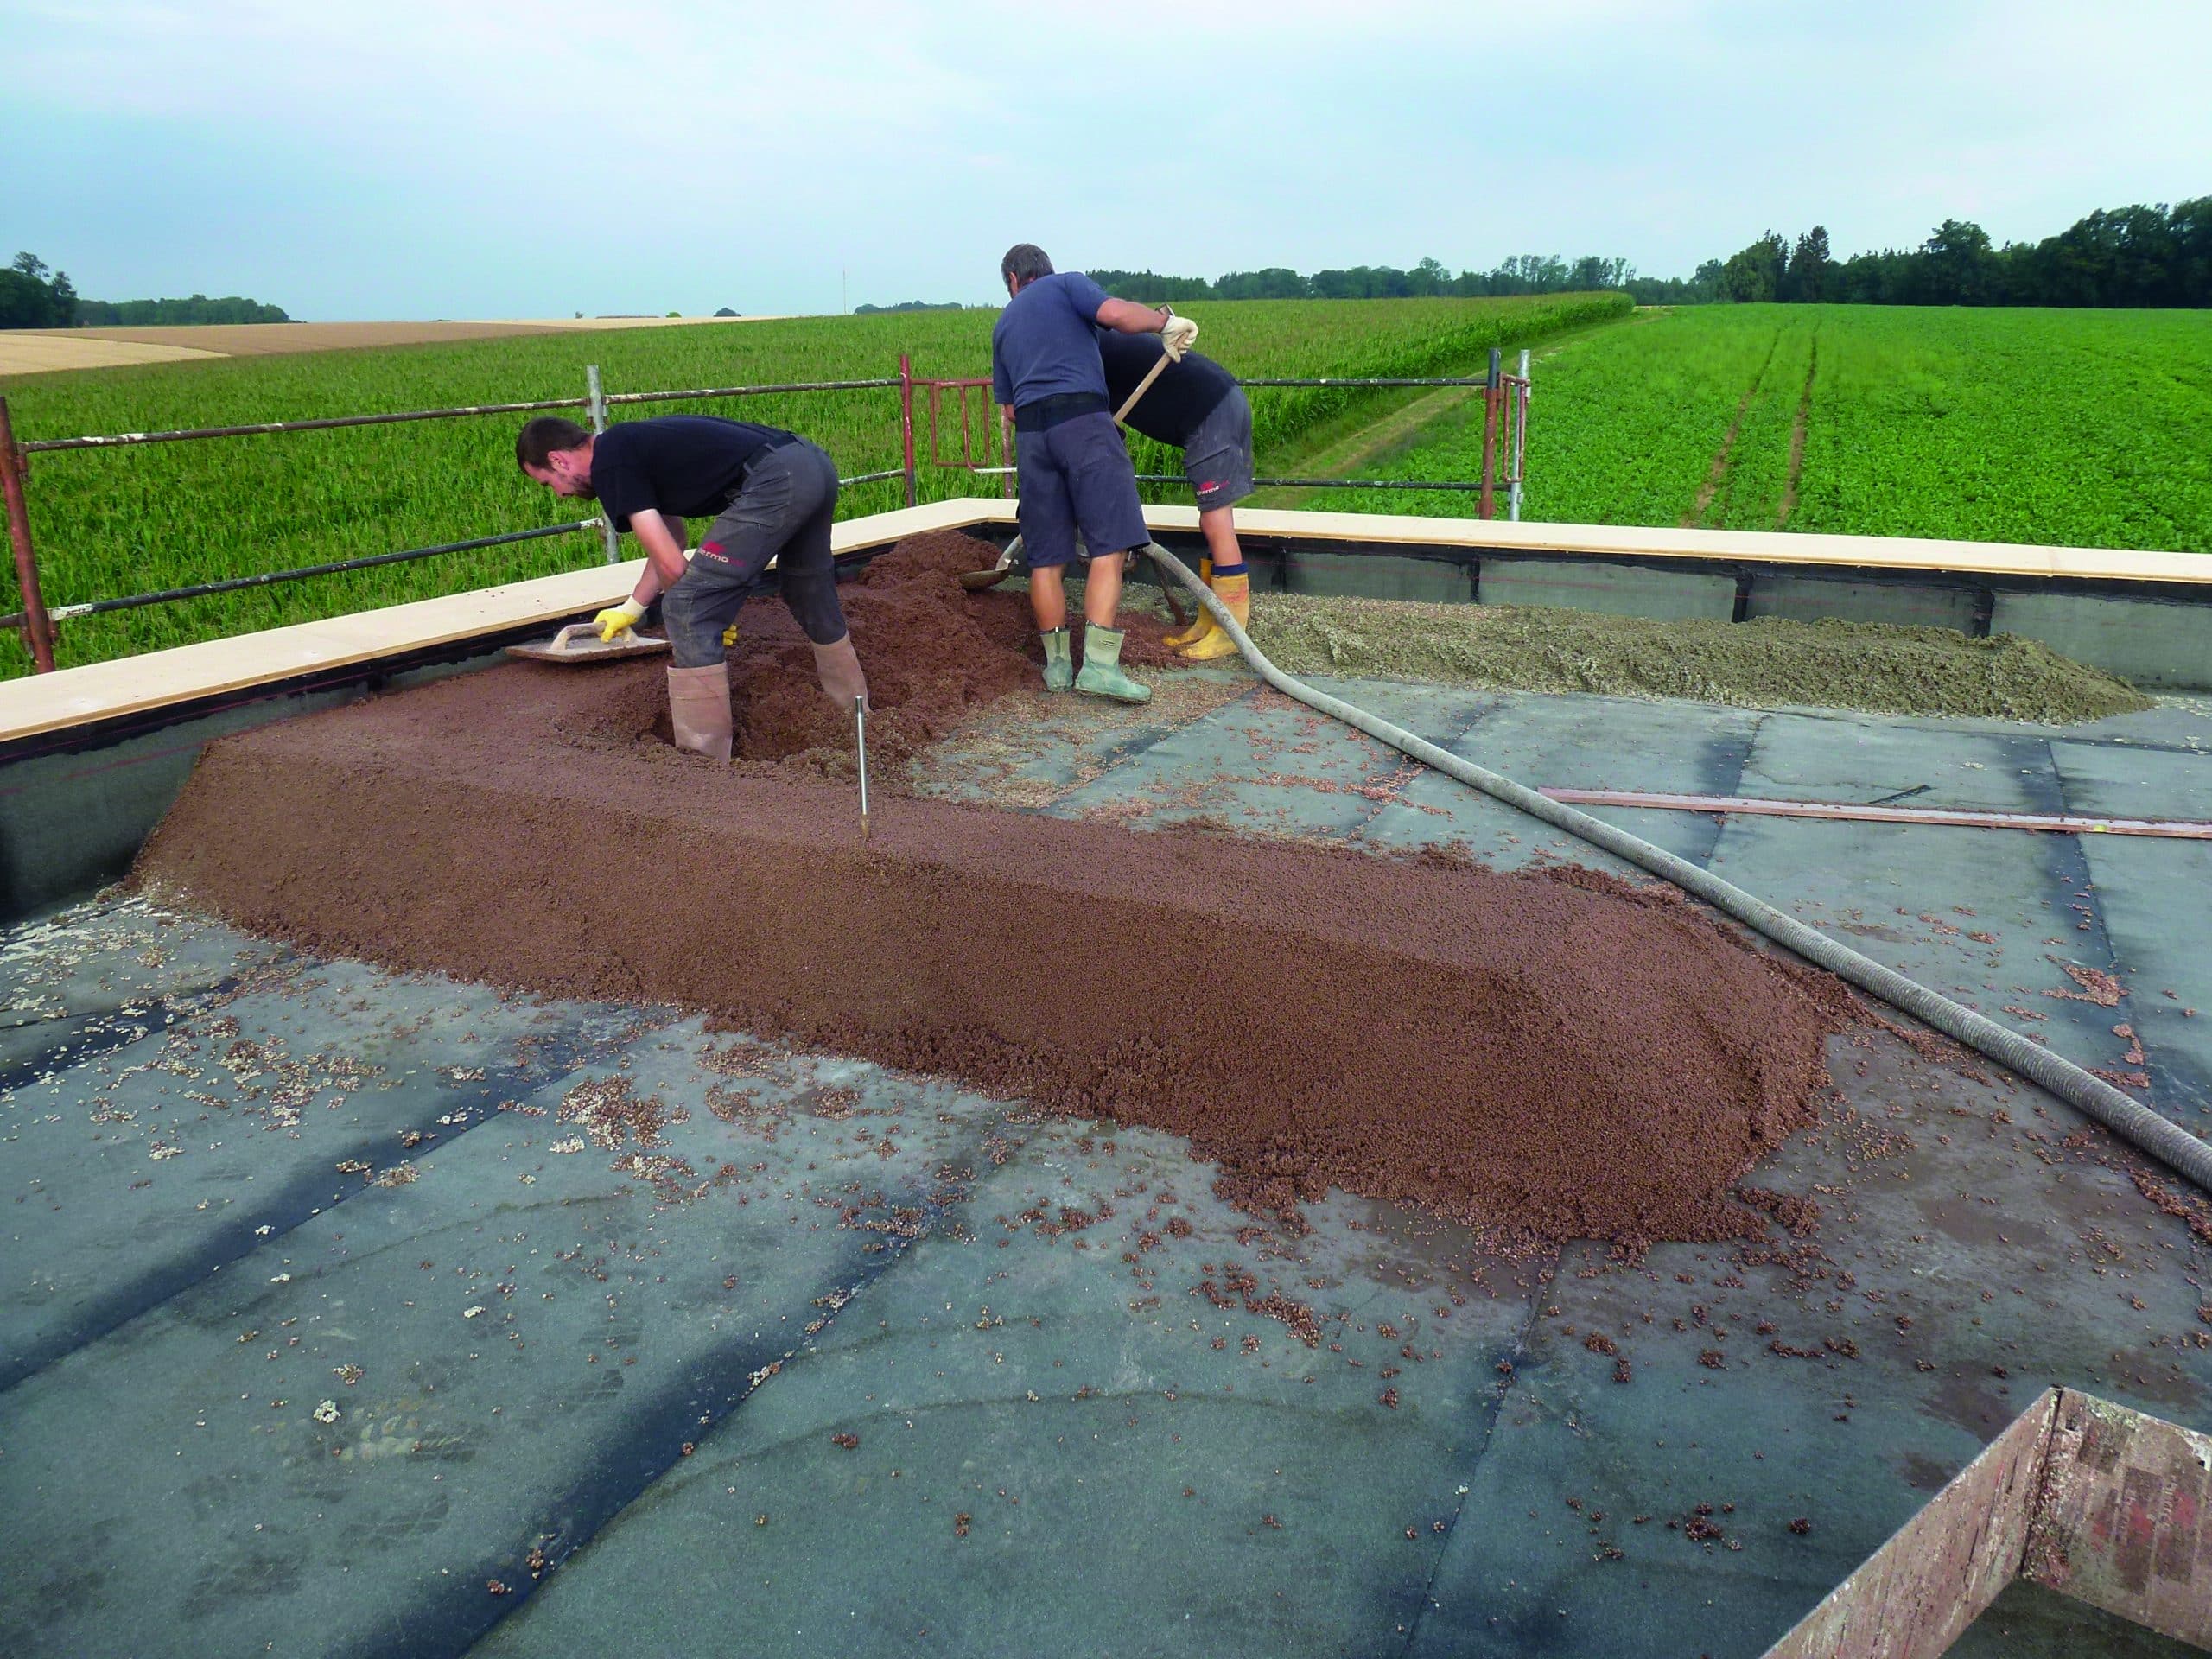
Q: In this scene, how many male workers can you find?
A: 3